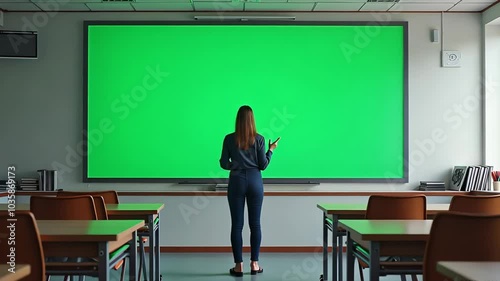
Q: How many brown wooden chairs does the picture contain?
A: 7